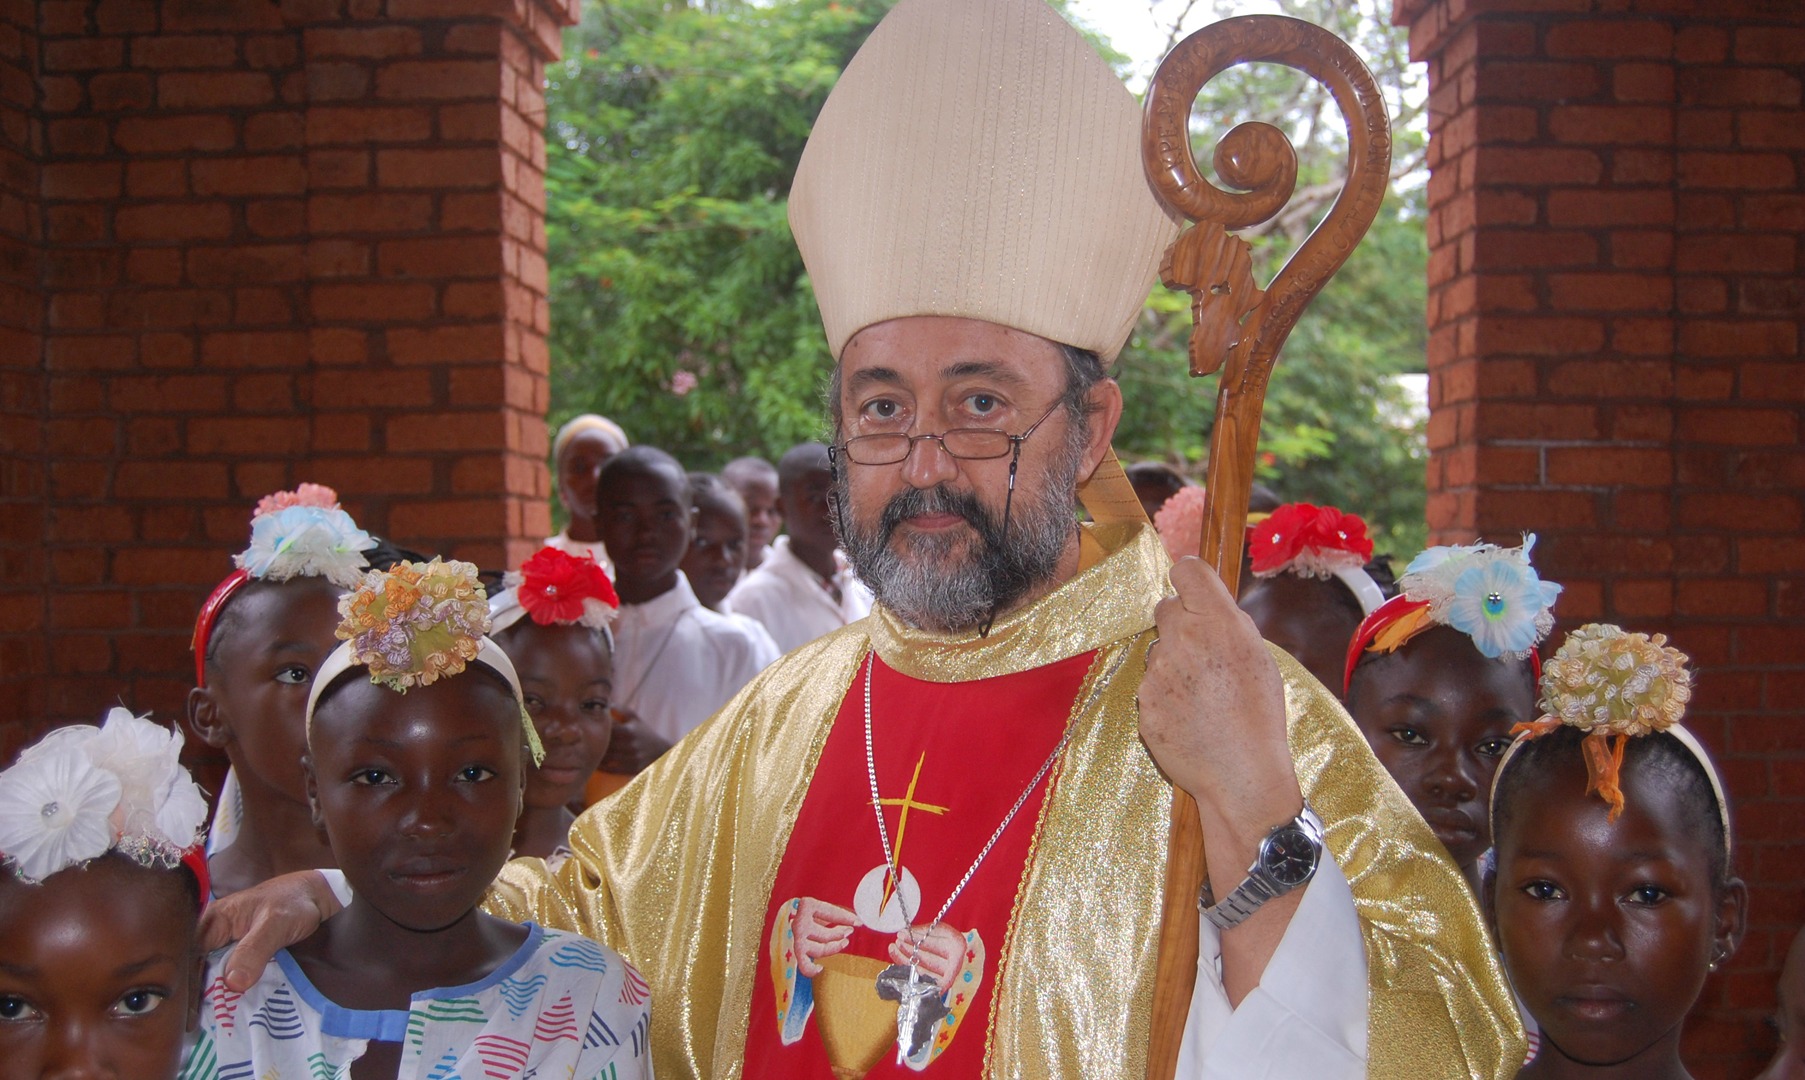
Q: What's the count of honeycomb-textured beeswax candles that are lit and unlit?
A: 0